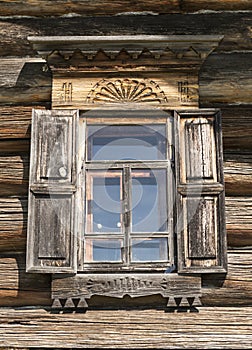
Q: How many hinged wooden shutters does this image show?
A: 2